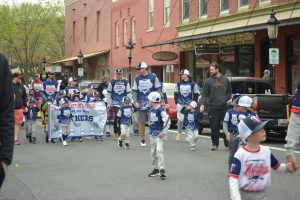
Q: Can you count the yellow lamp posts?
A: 0